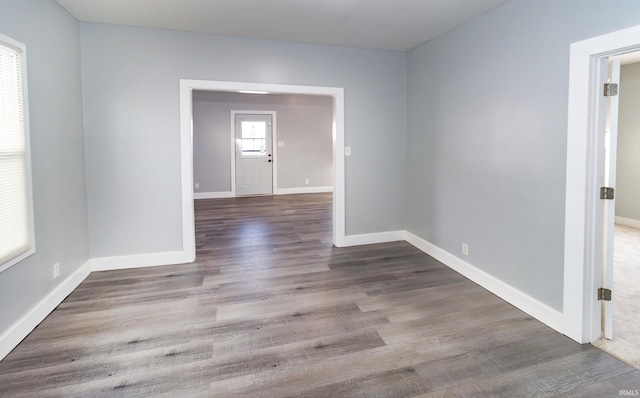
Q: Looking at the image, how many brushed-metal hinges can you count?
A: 3